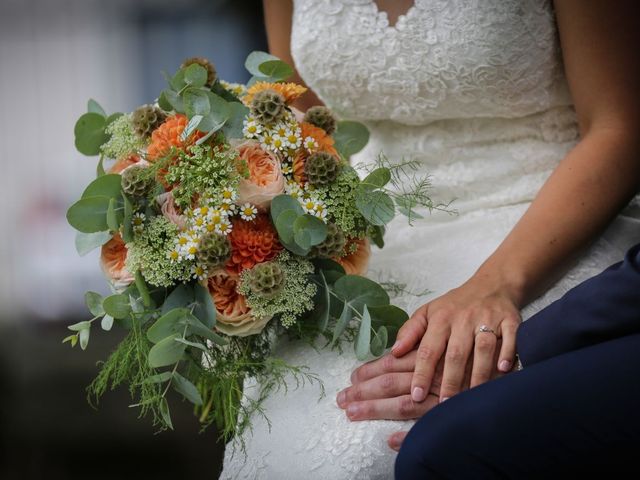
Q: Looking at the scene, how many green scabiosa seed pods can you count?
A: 9